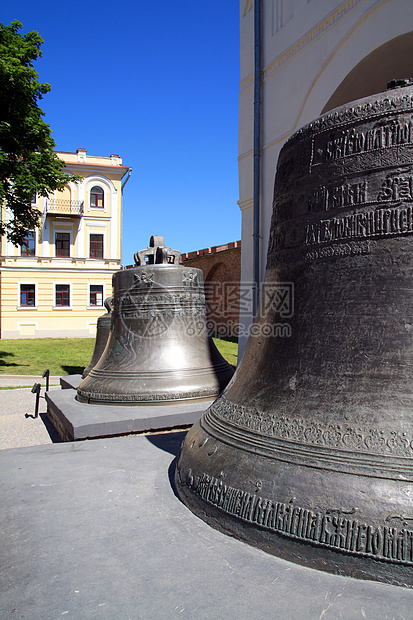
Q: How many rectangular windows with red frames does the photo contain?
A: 6